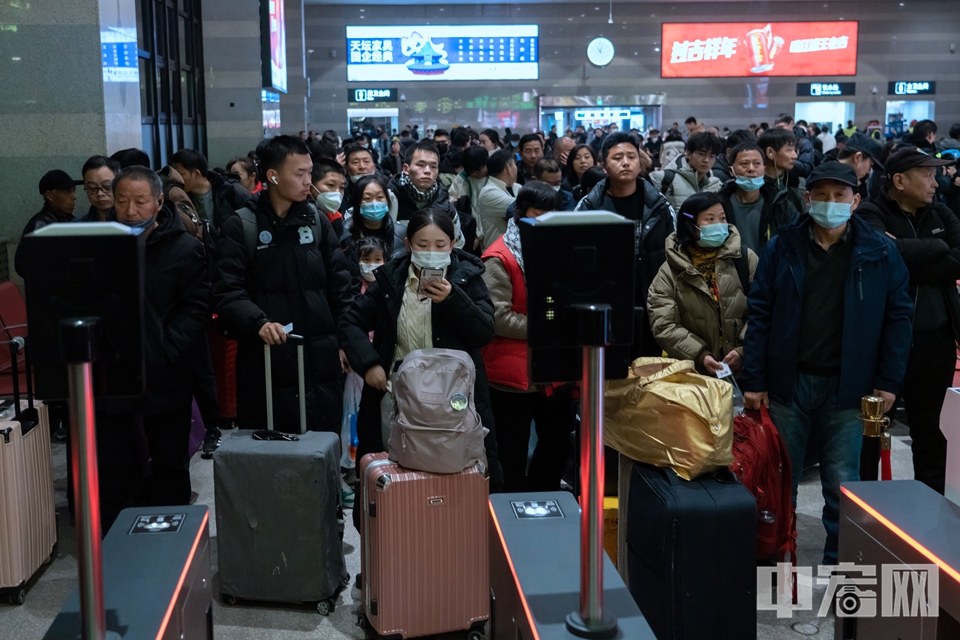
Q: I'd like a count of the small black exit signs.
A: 3